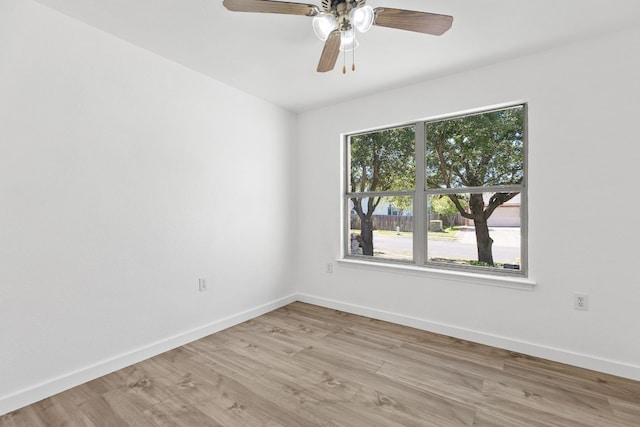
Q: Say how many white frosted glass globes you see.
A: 3